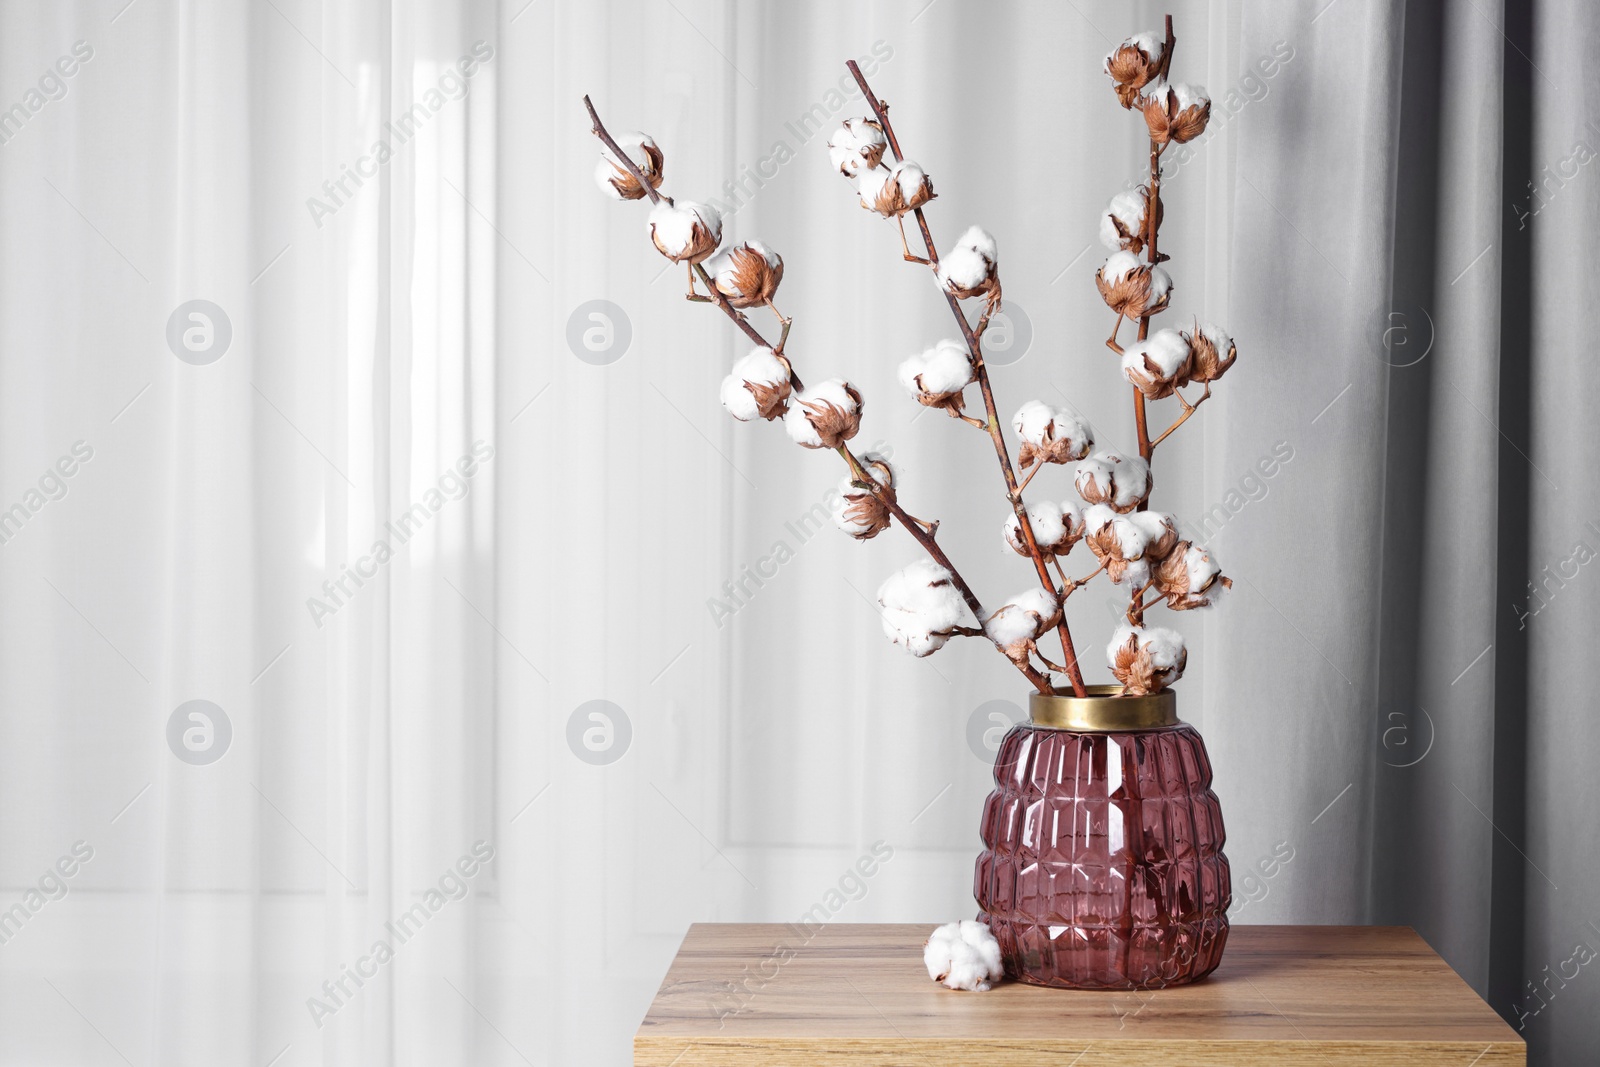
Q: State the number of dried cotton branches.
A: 3